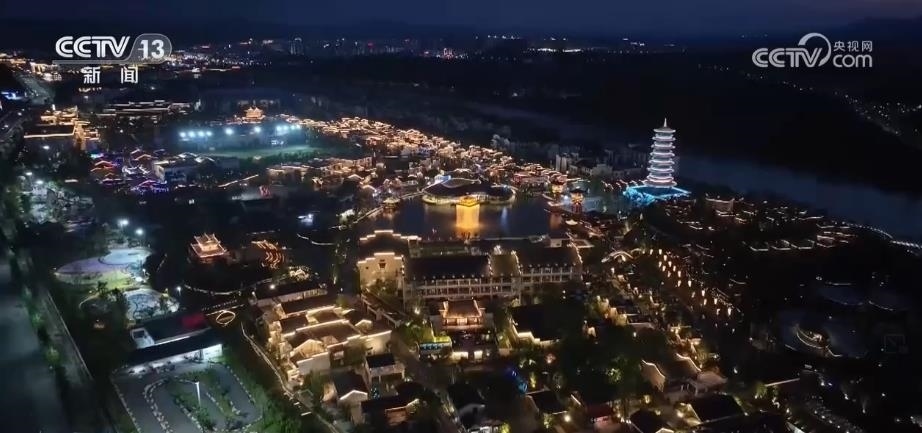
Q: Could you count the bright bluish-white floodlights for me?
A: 10